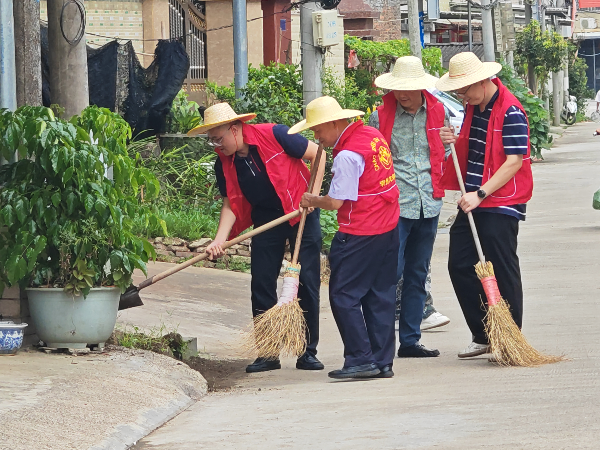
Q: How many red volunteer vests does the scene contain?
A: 4